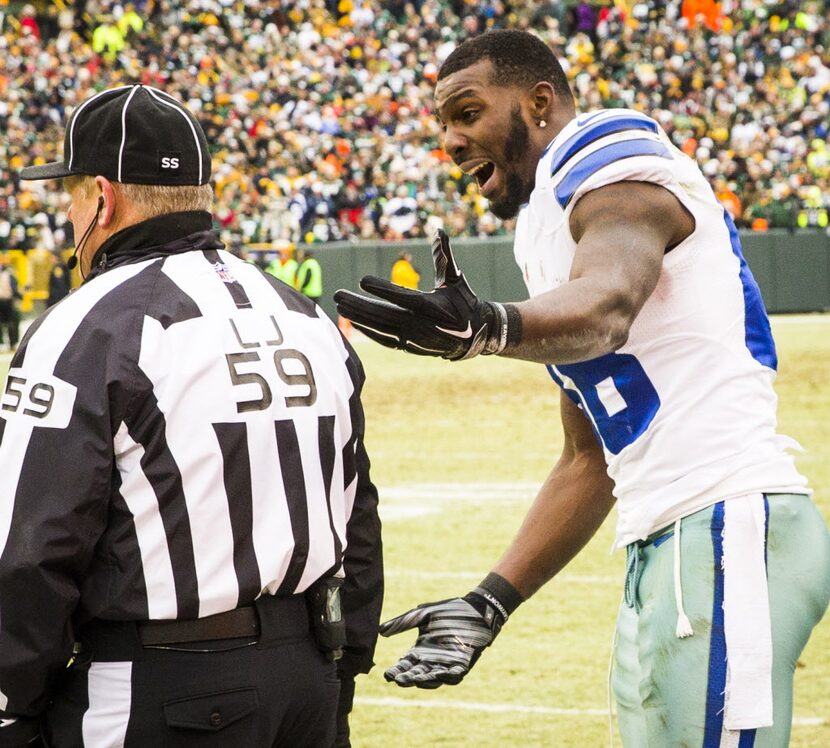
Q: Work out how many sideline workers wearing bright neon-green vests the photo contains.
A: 2